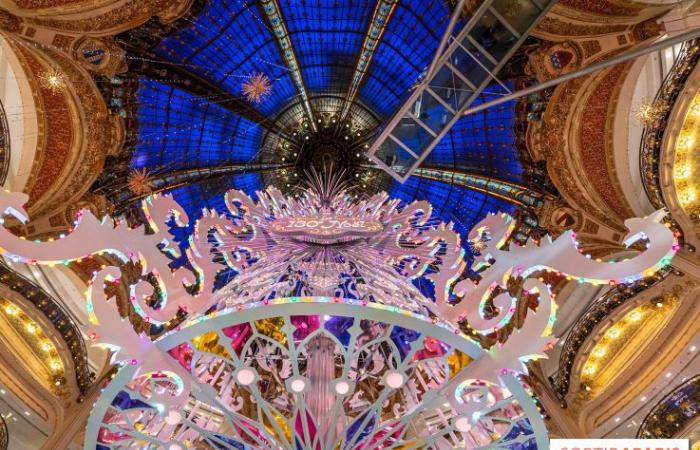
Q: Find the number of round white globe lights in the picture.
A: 6